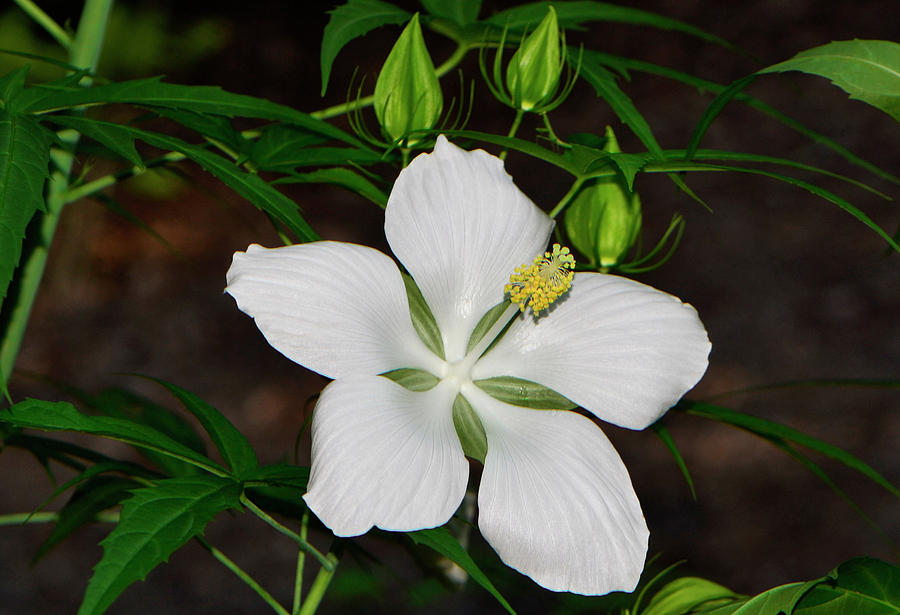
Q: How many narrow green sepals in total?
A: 5